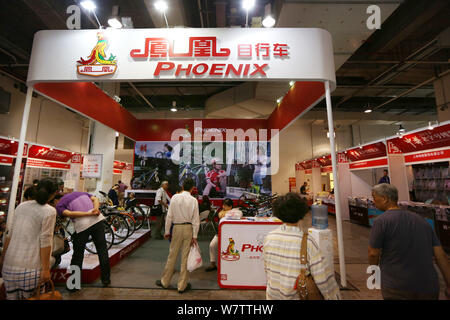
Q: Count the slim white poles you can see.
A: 2